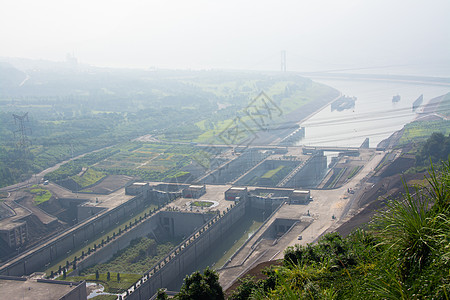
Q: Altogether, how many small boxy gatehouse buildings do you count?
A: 4